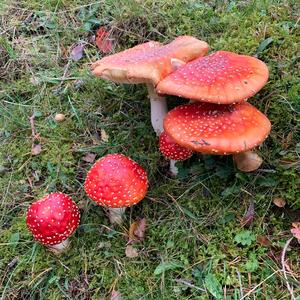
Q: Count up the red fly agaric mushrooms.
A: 6